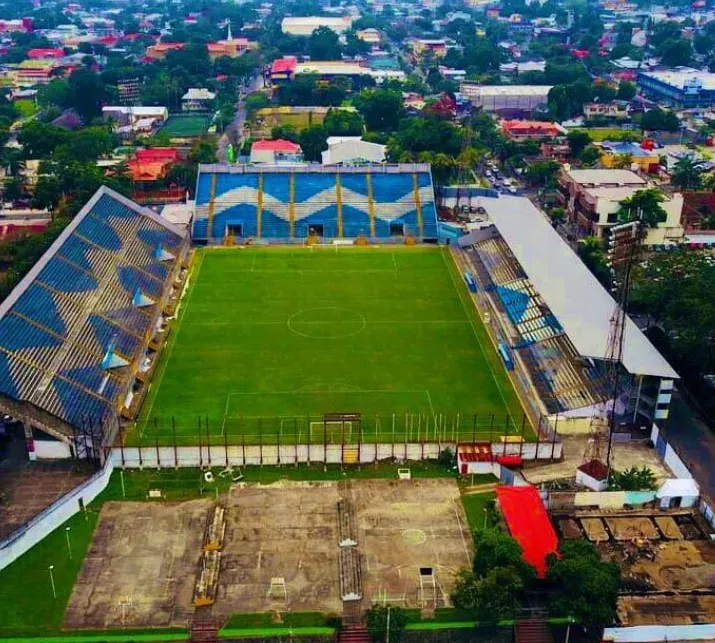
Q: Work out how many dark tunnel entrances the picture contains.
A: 3